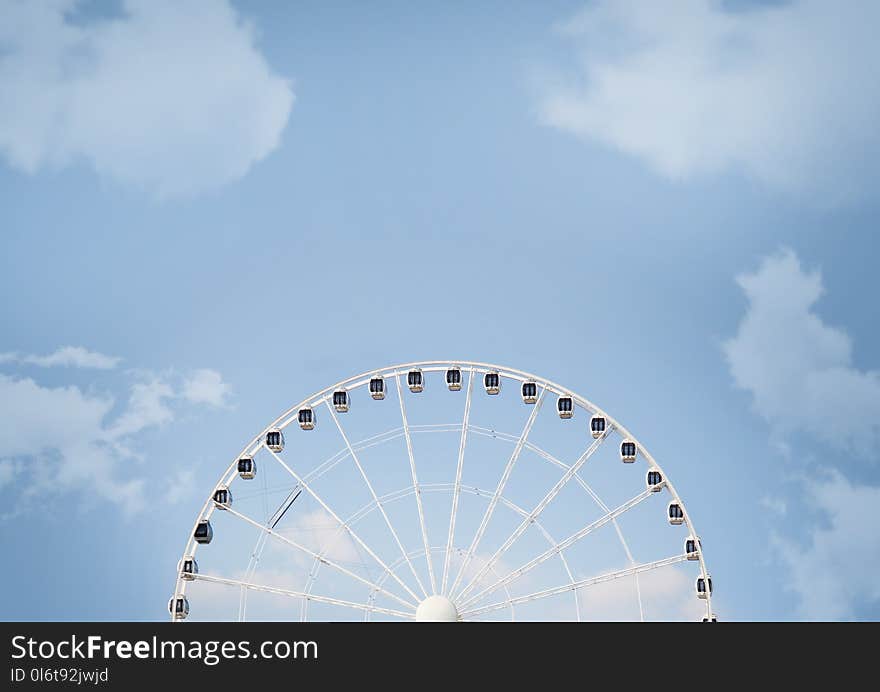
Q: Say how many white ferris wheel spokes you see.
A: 10